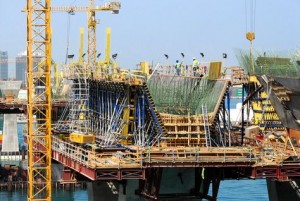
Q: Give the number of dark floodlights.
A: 8